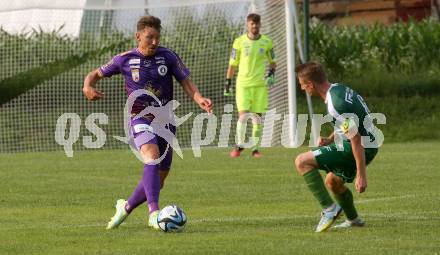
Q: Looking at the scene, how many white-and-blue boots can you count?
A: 2